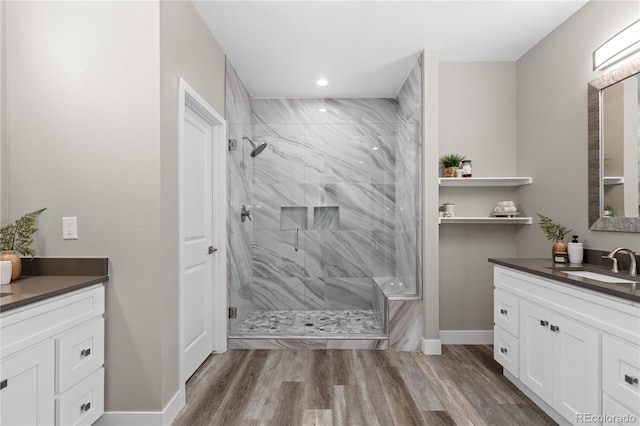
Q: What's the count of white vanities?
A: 2